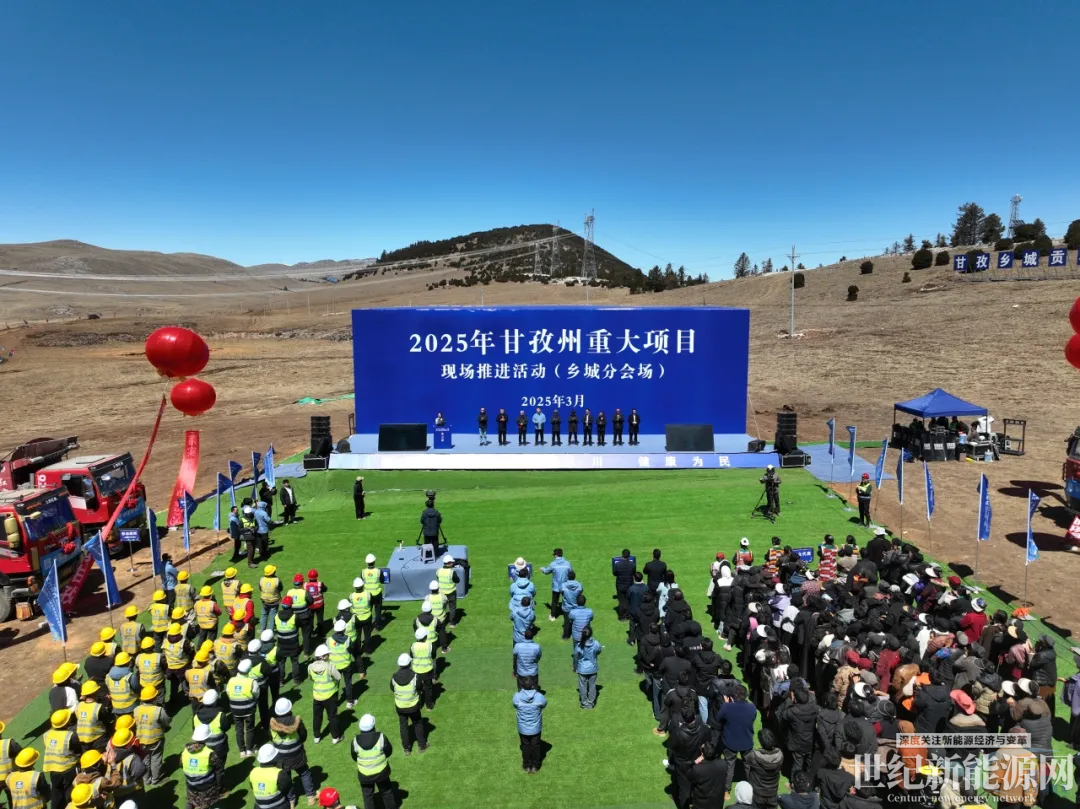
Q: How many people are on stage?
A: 11